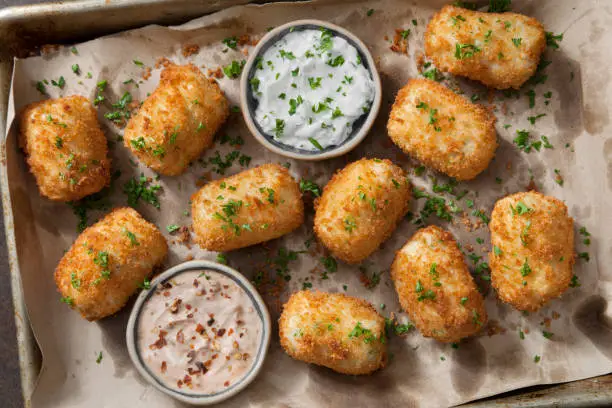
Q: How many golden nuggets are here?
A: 10